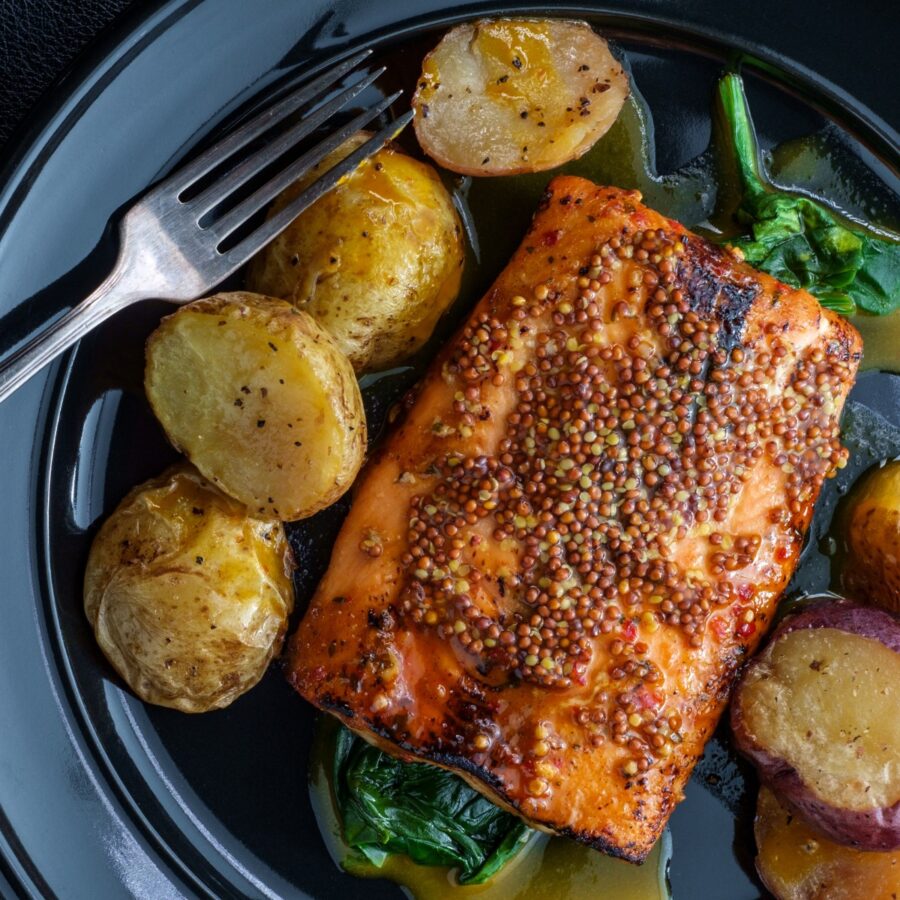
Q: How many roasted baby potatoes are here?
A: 7